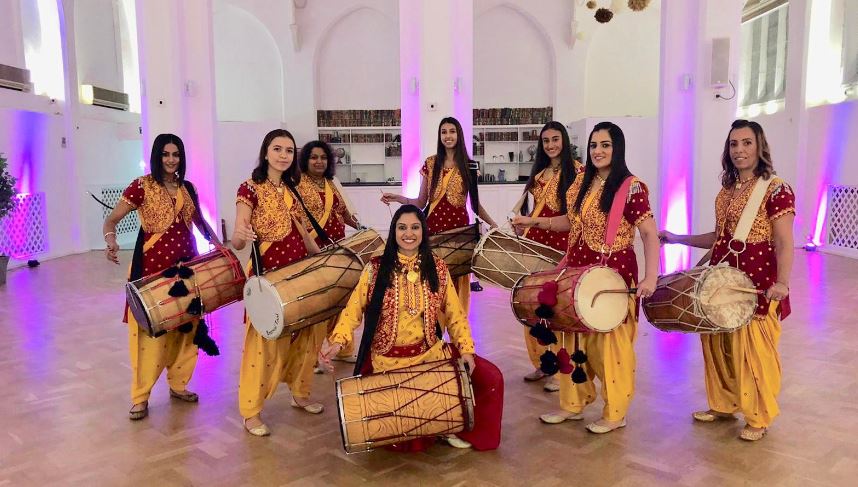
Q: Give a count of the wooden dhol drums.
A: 8